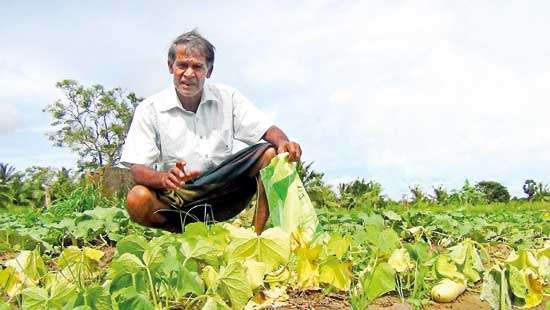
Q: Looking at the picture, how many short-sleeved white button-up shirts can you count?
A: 1